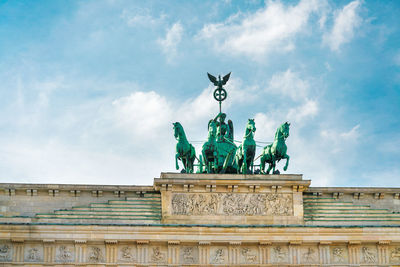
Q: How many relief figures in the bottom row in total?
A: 14